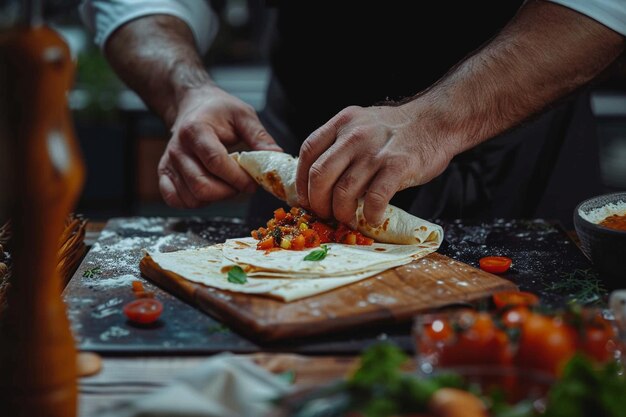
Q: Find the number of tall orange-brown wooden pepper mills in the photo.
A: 1